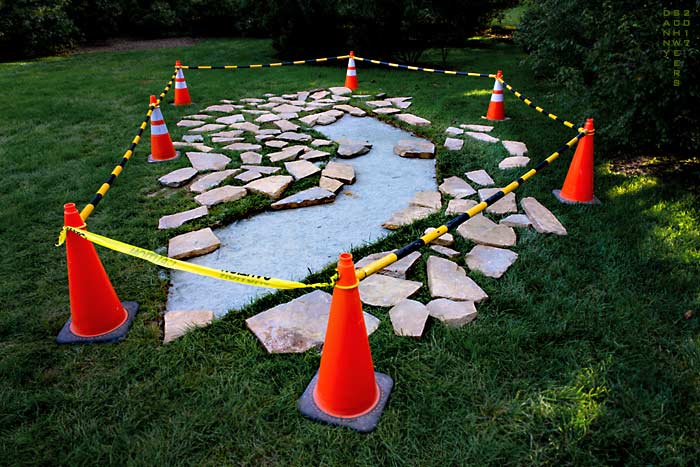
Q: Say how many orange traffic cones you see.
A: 7